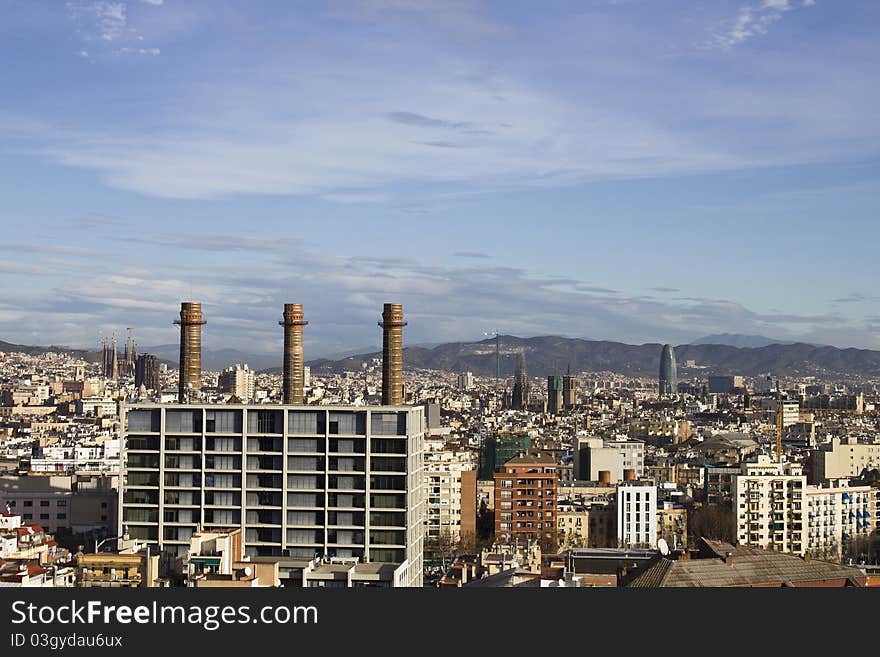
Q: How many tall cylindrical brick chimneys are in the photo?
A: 3